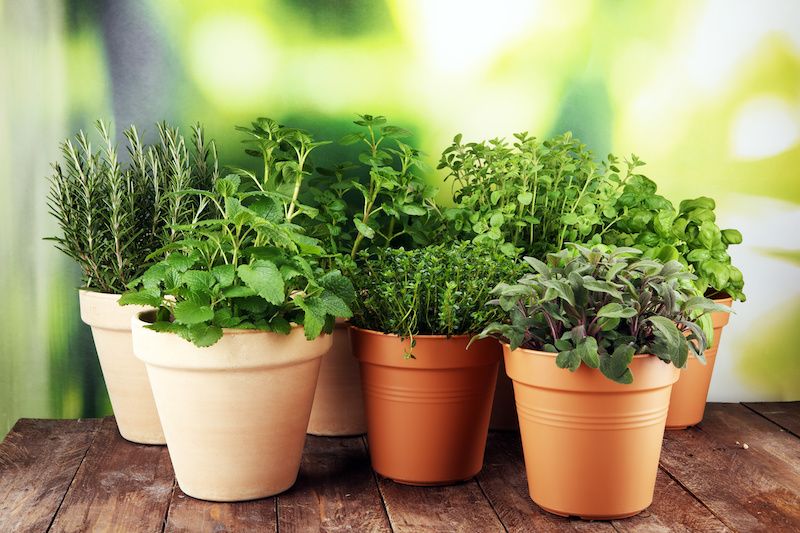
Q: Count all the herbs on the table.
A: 7